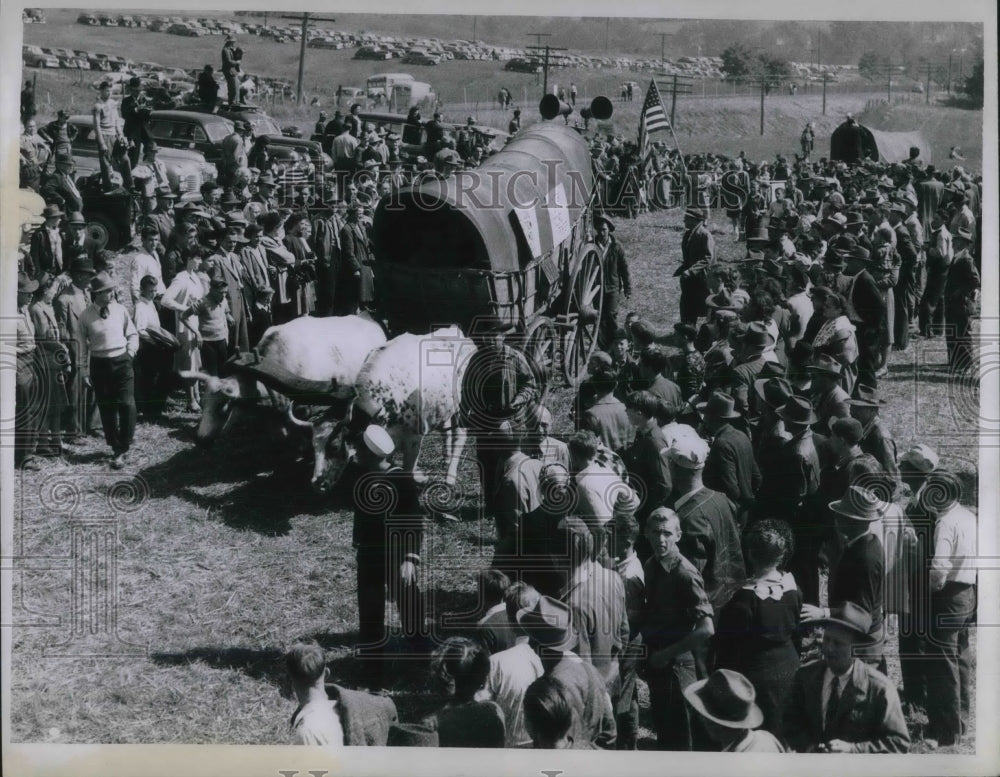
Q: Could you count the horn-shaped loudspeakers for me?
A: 2